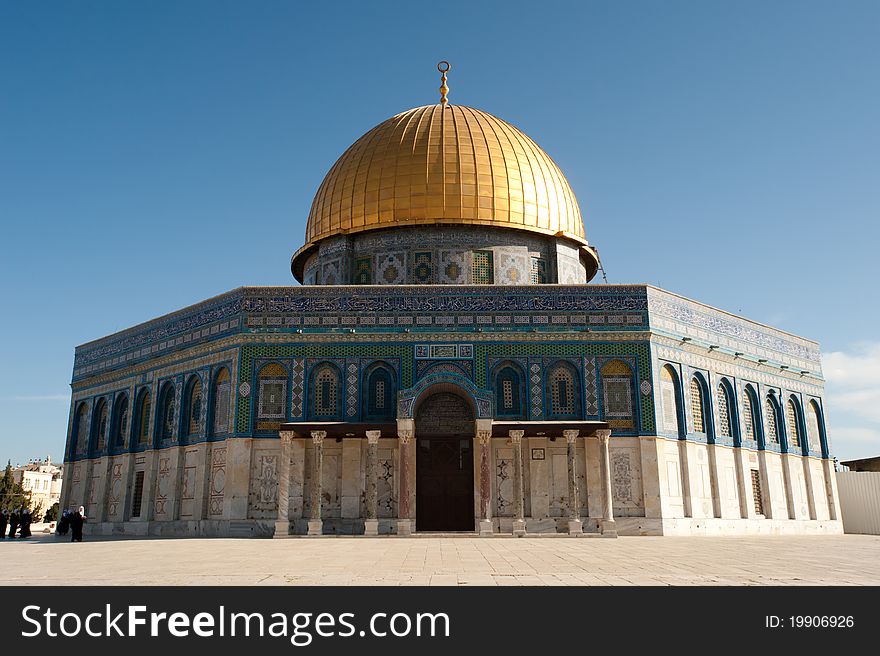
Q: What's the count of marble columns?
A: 8